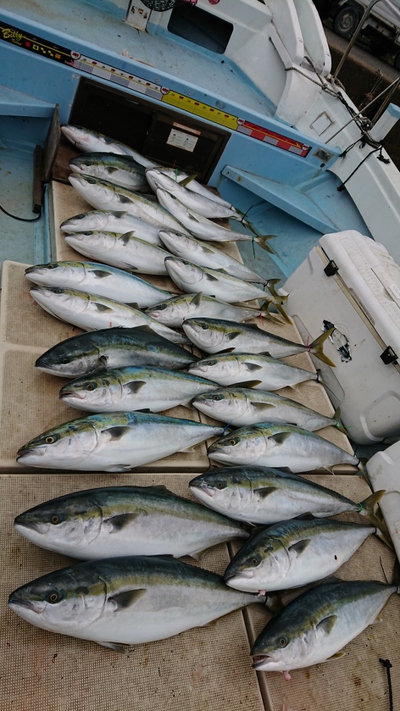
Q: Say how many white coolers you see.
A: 2